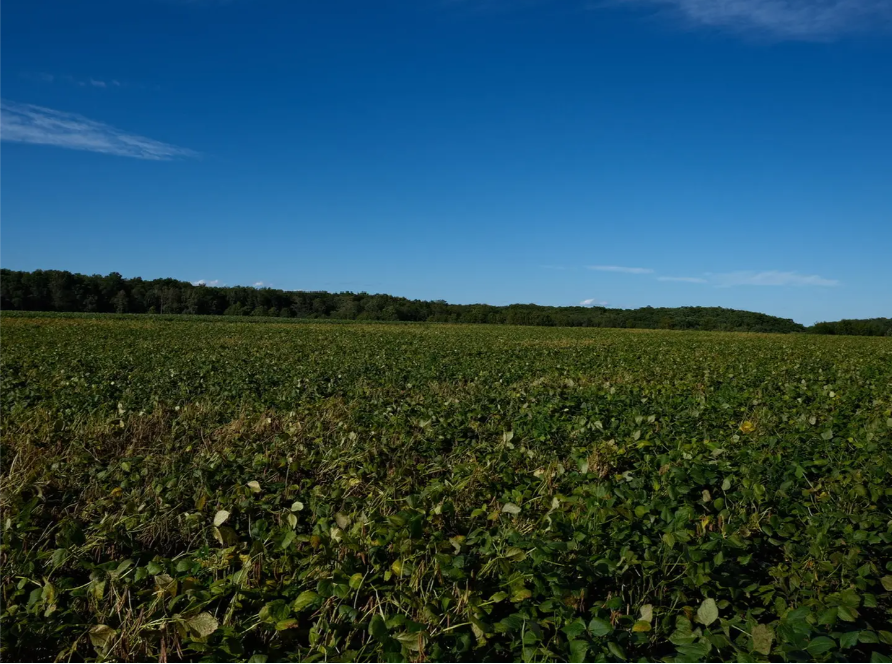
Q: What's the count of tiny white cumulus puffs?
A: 3